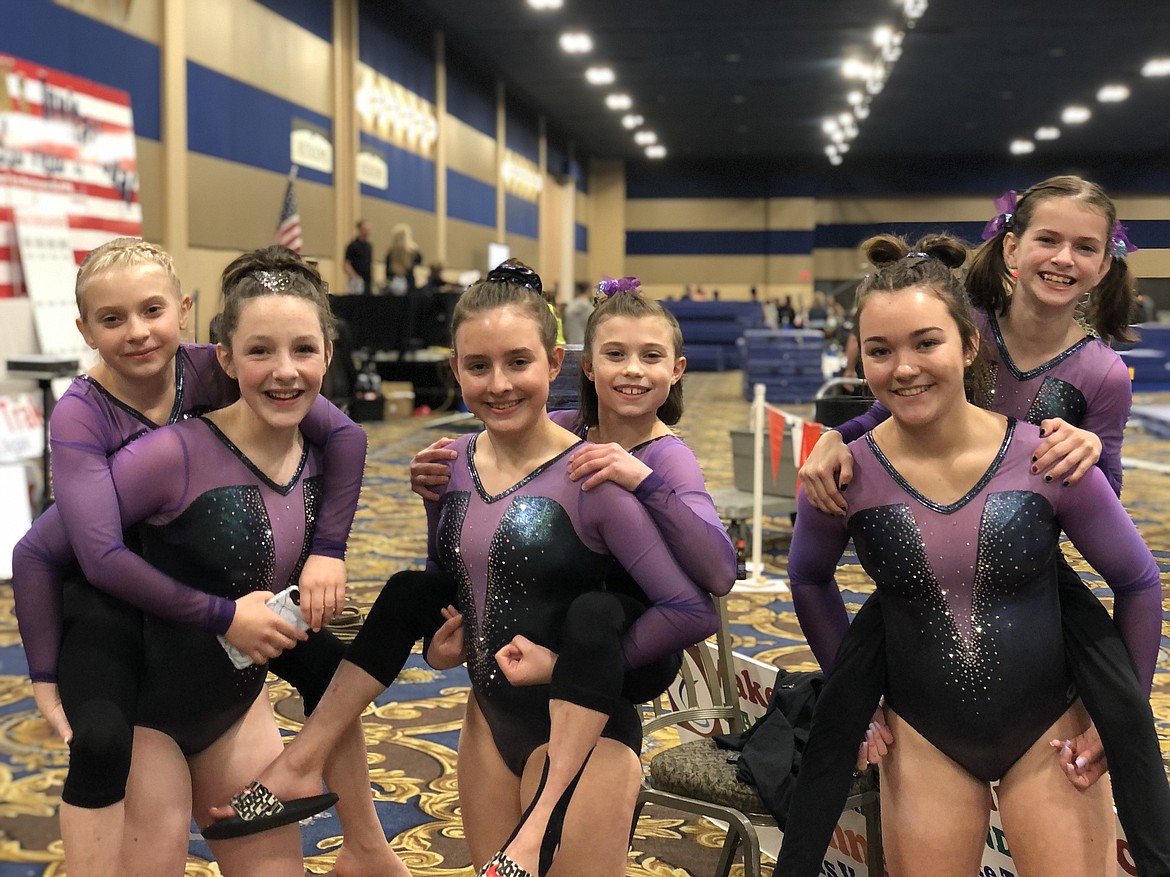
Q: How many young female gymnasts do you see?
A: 6